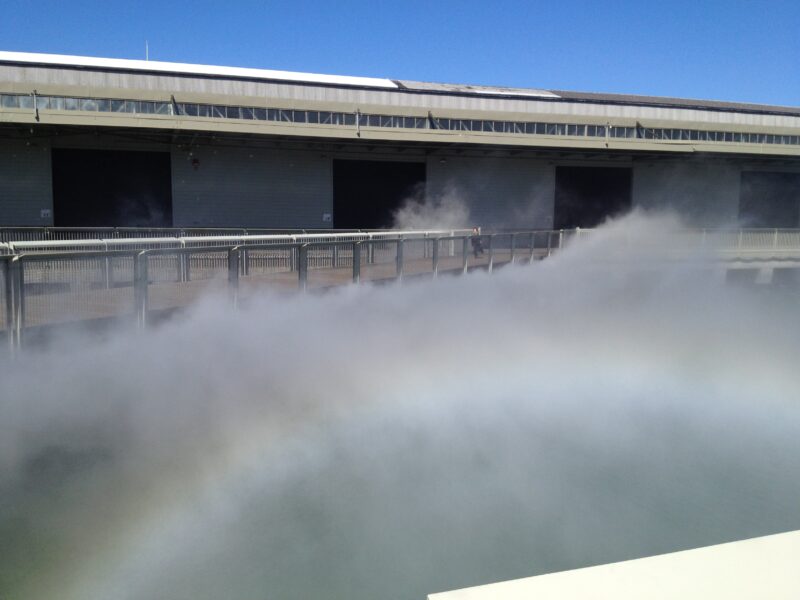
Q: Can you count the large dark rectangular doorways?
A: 4